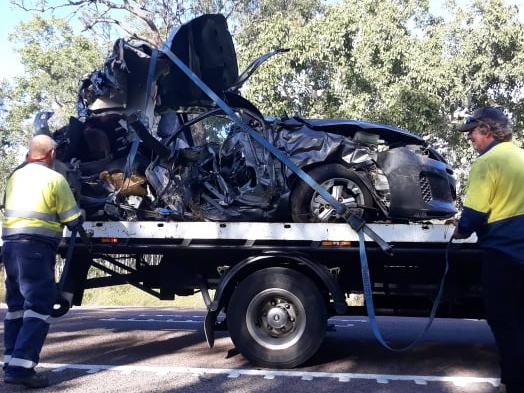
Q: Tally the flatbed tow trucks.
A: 1